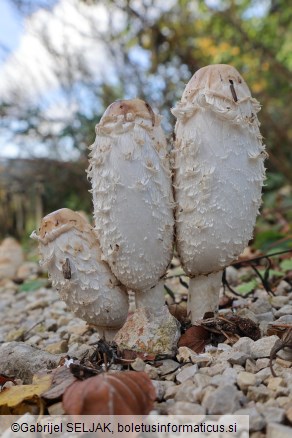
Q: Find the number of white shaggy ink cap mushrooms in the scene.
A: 3